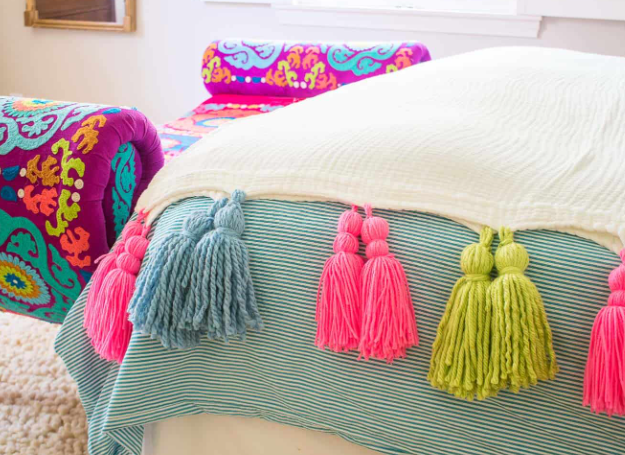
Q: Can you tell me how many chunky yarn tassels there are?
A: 9